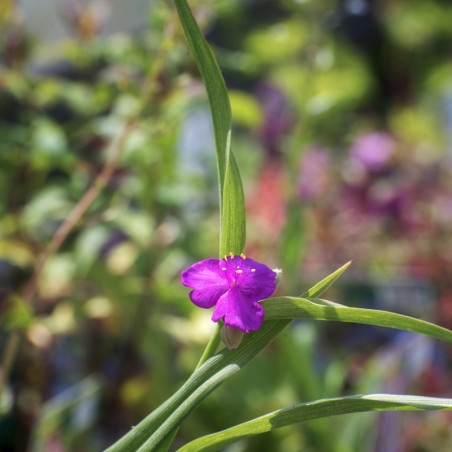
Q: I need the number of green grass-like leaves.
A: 4